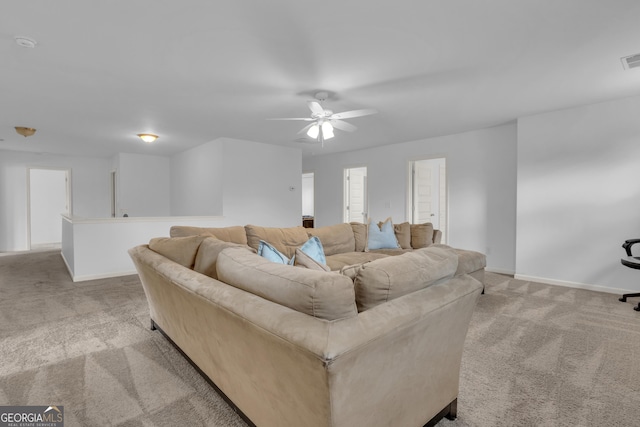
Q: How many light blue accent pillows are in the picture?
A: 3